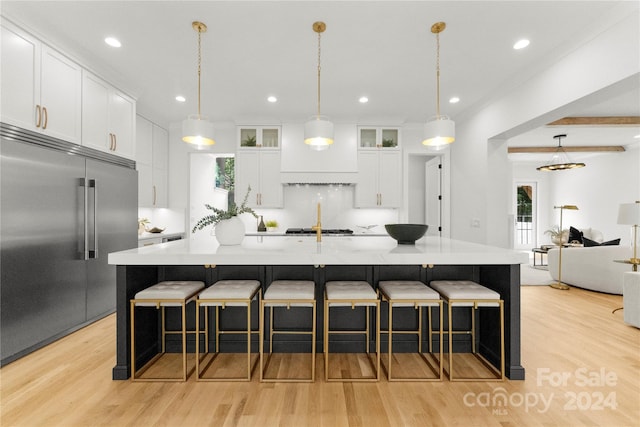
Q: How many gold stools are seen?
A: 6